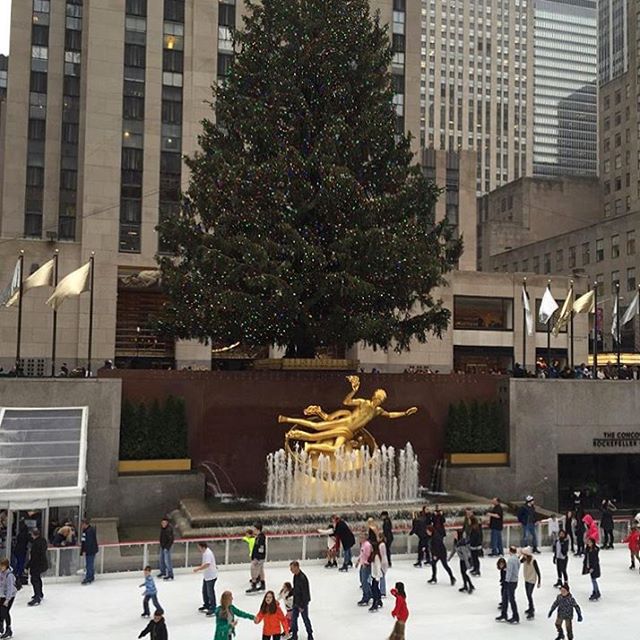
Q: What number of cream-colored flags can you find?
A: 4